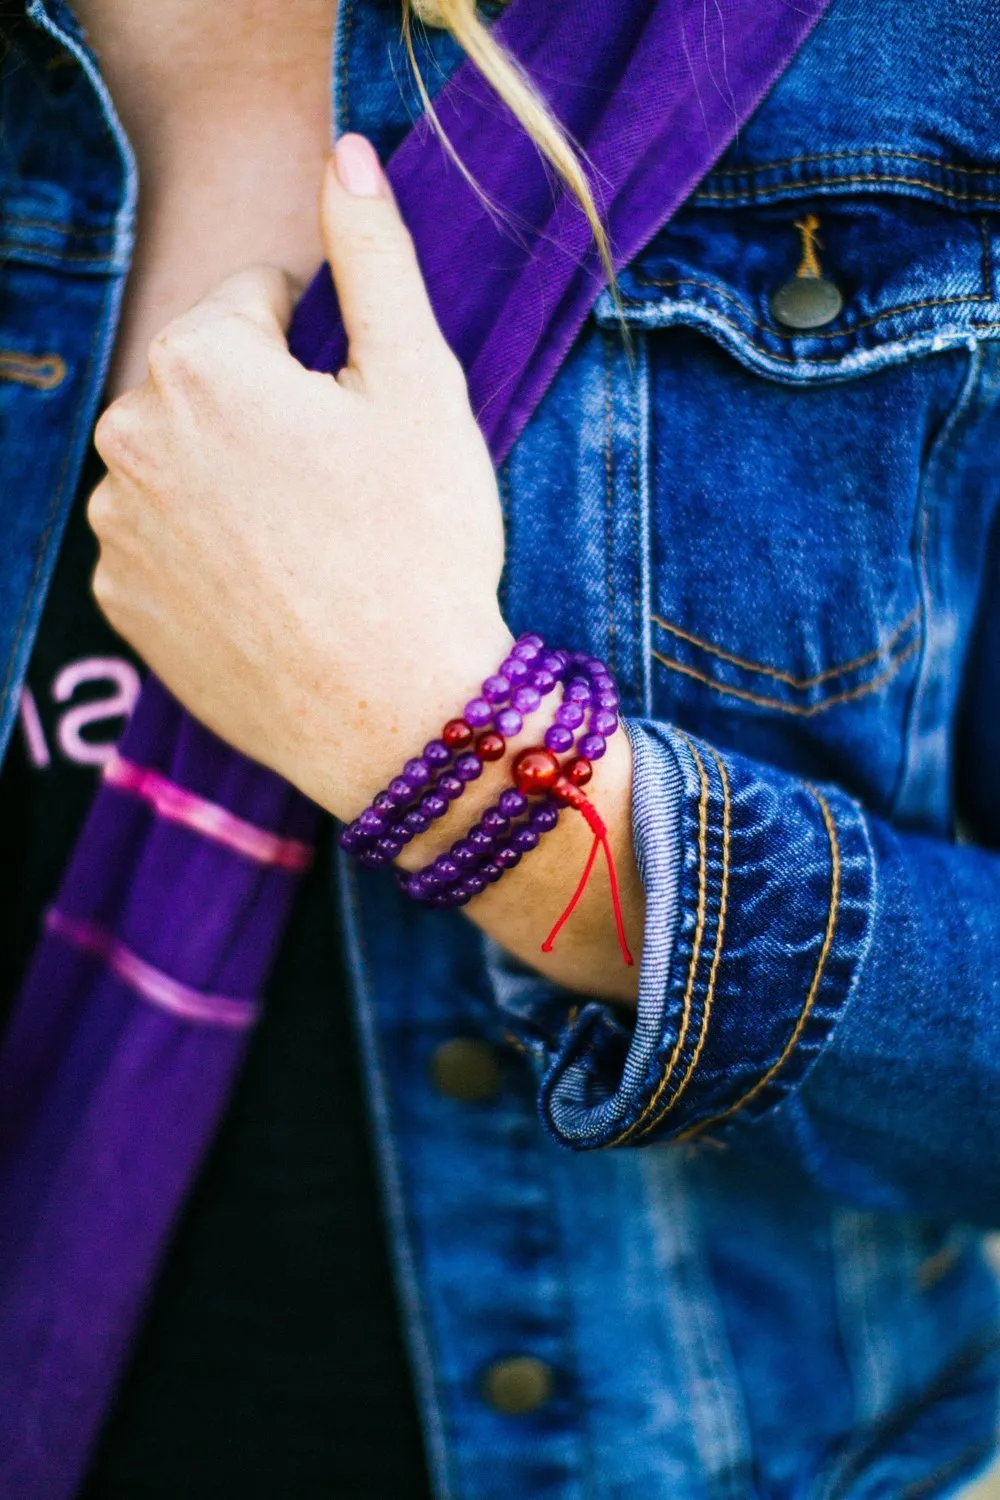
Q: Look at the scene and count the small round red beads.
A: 3